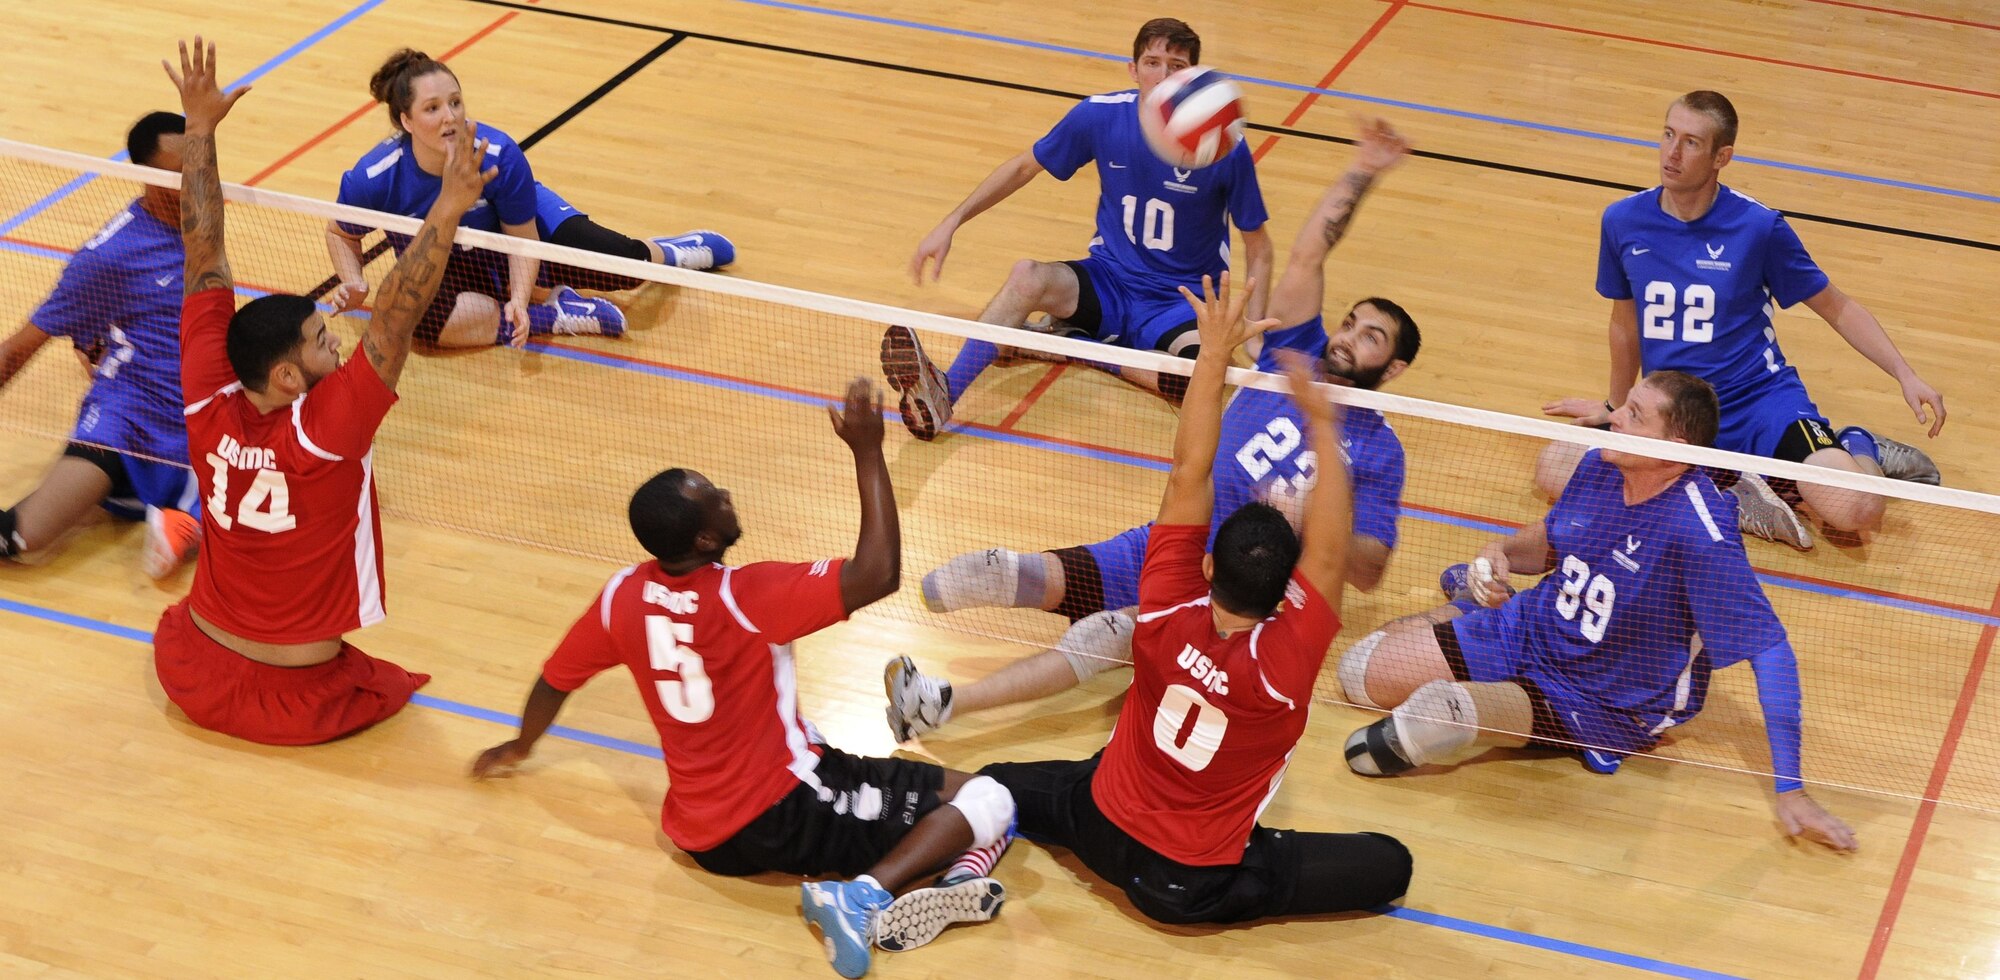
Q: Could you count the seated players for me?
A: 9